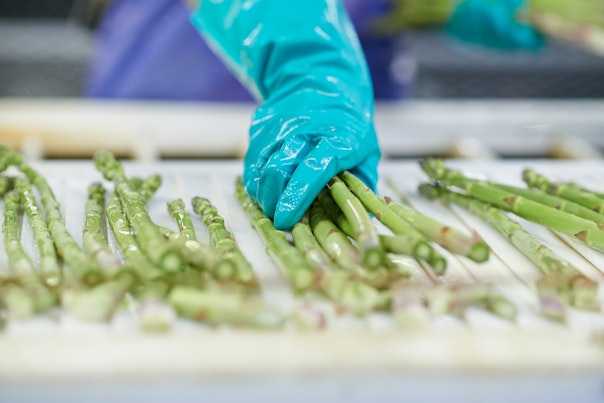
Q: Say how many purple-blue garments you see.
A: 1